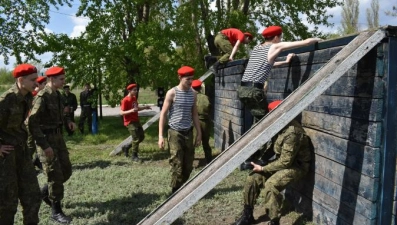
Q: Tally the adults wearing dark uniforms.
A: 2